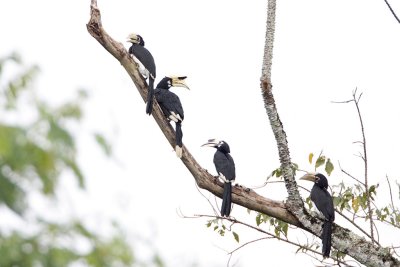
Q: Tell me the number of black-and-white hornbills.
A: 4